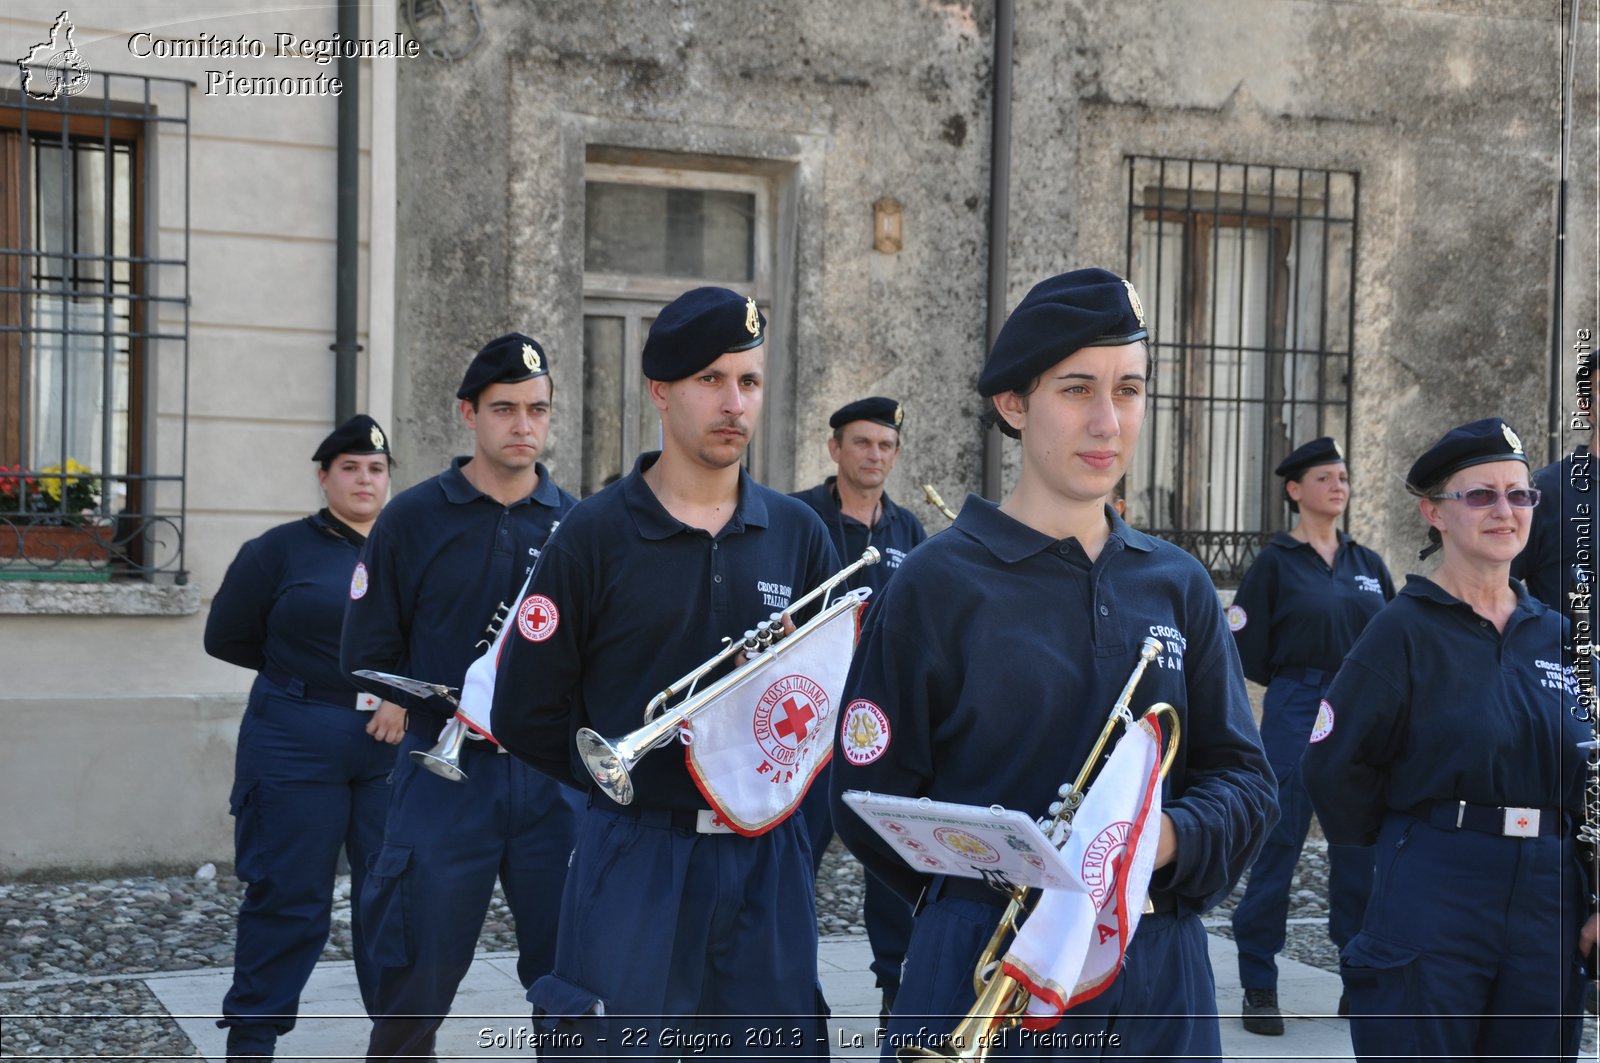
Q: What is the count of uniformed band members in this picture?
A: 8